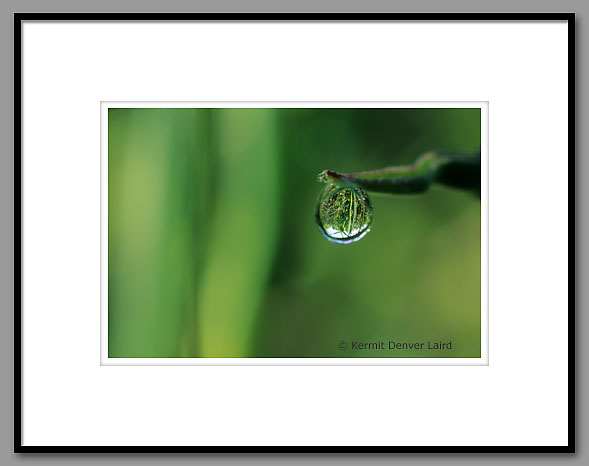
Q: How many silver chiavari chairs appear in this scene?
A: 0